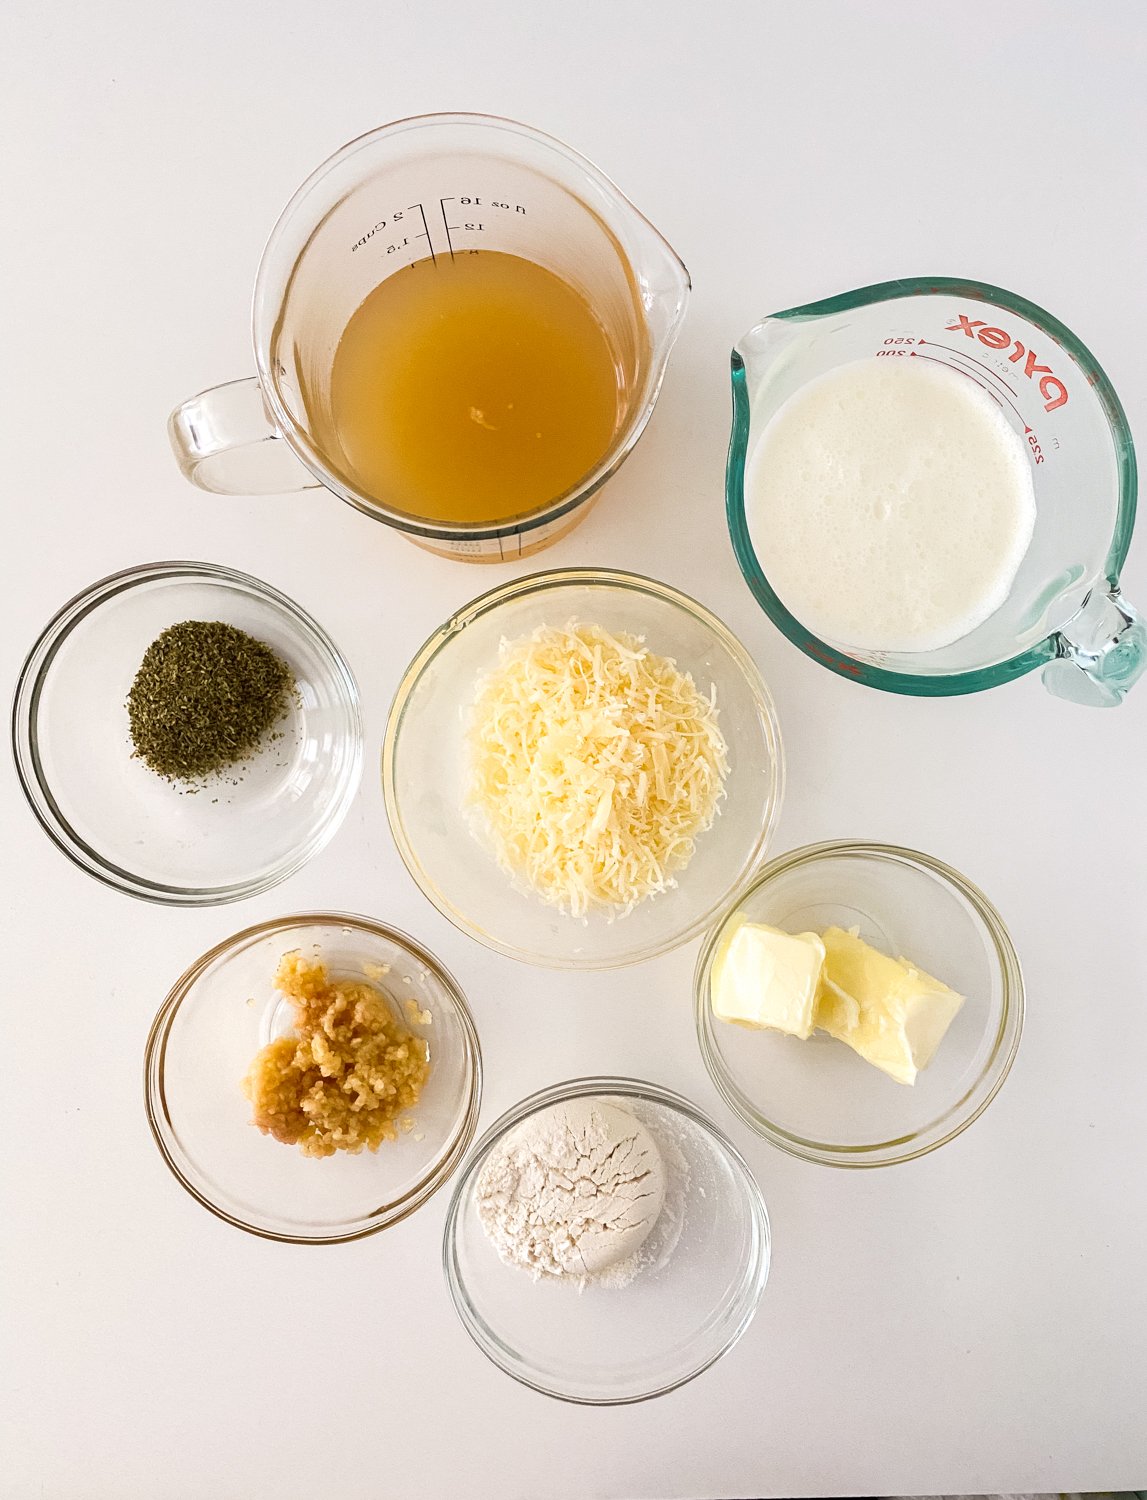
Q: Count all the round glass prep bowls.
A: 5